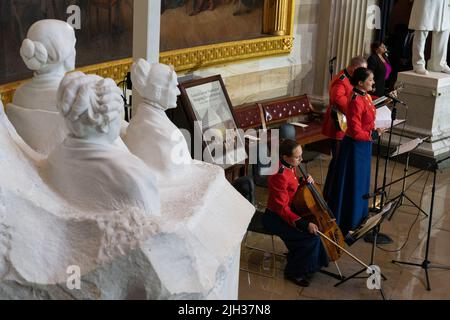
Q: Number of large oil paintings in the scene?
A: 1